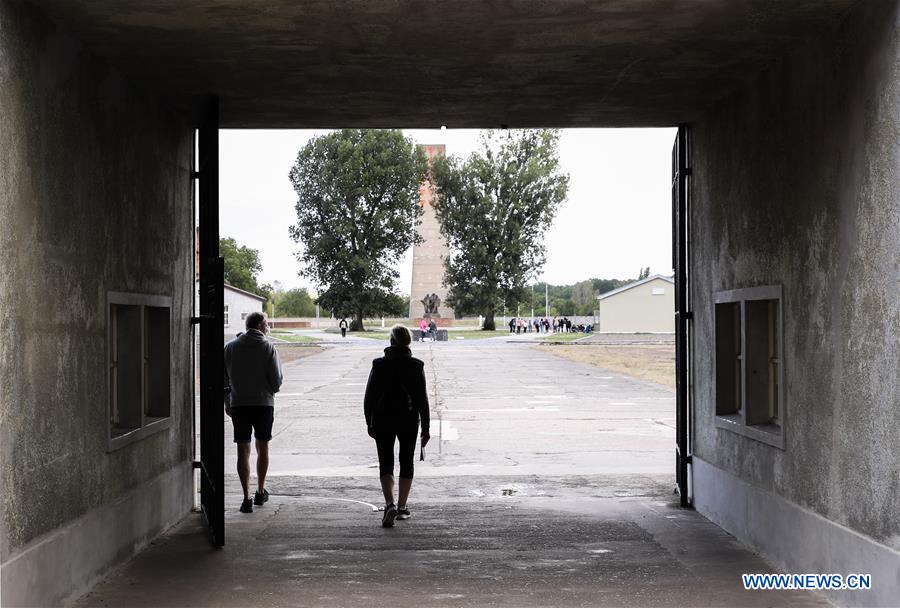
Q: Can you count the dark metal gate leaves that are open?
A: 2